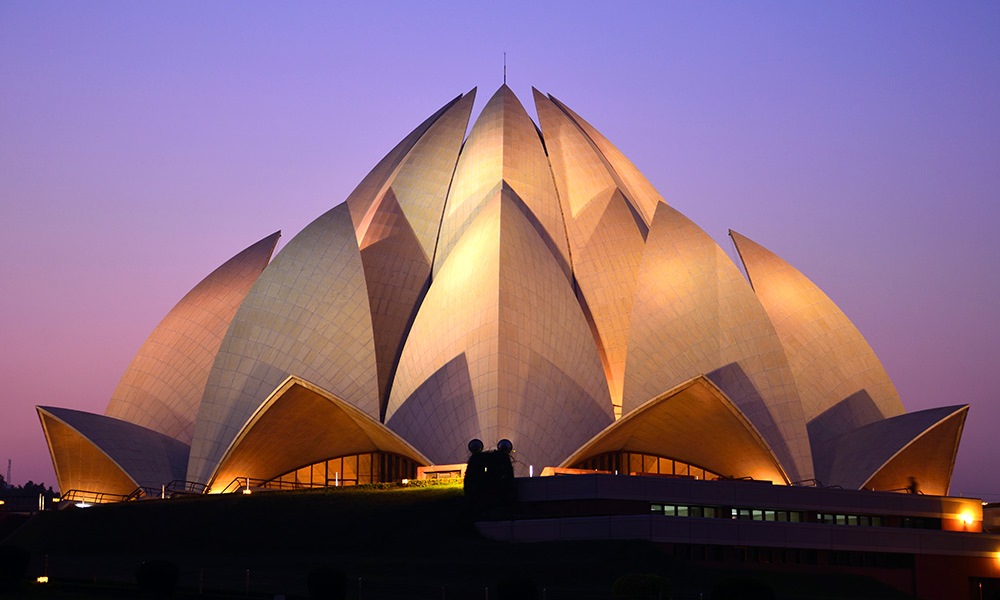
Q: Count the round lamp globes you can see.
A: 2